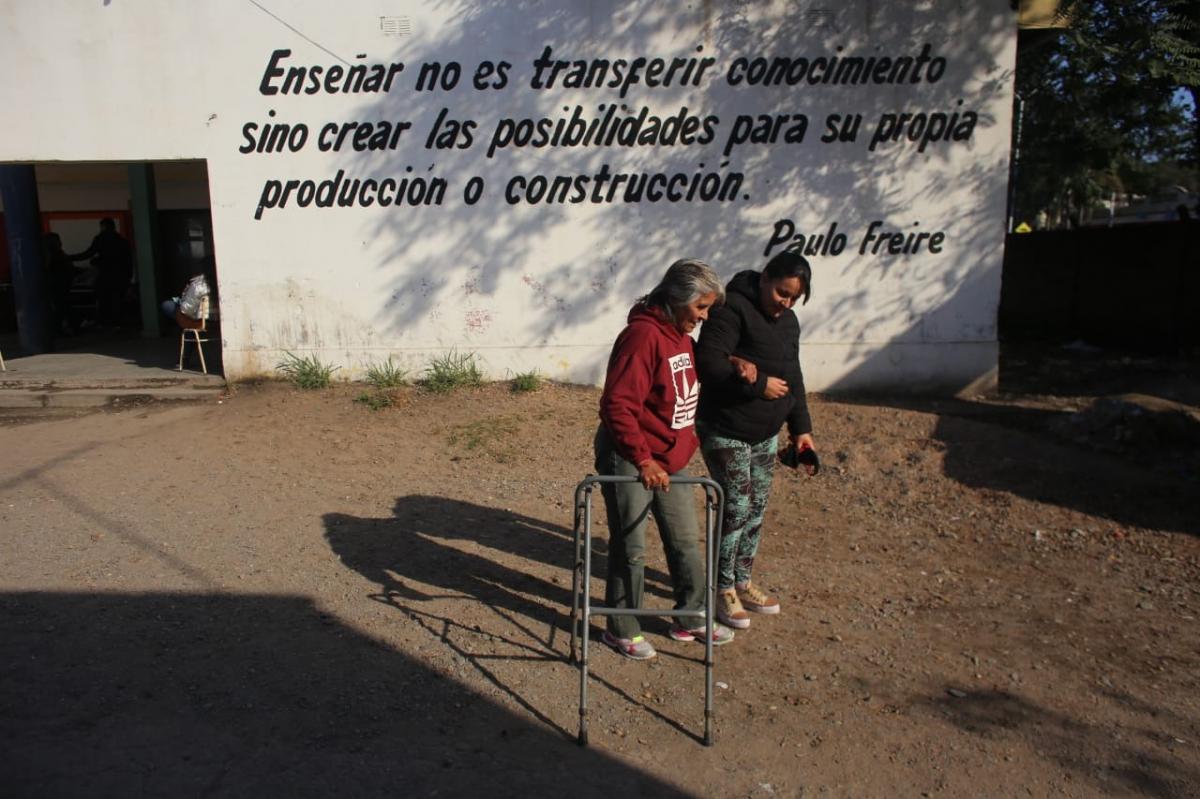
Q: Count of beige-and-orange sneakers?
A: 2